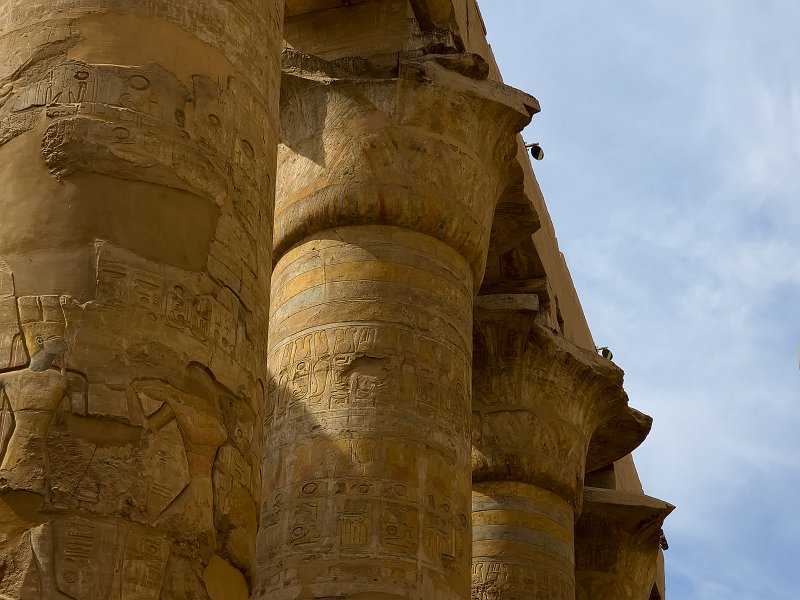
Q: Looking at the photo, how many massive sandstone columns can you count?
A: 4